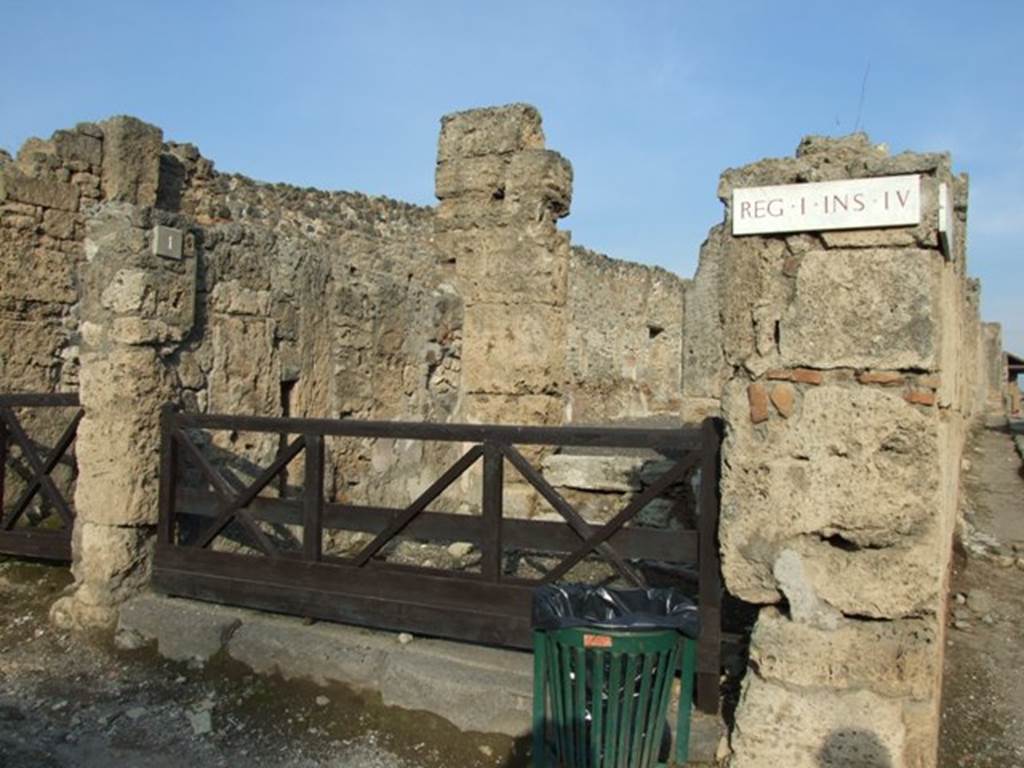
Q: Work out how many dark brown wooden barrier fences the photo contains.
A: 2